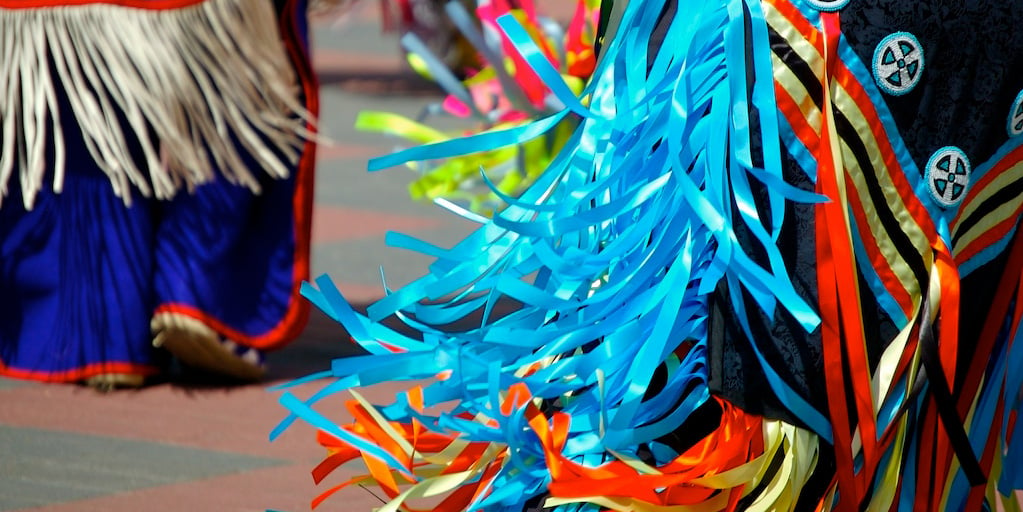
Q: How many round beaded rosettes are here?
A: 4